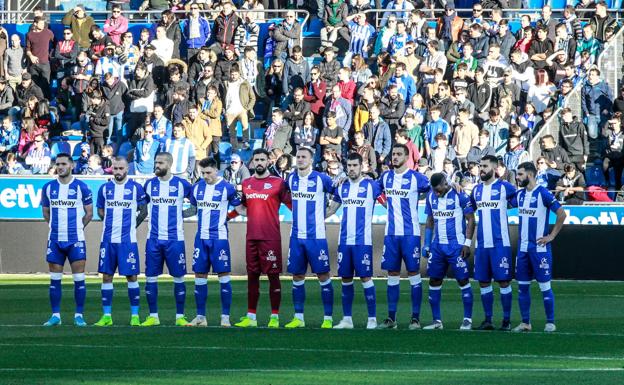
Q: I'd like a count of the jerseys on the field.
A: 11